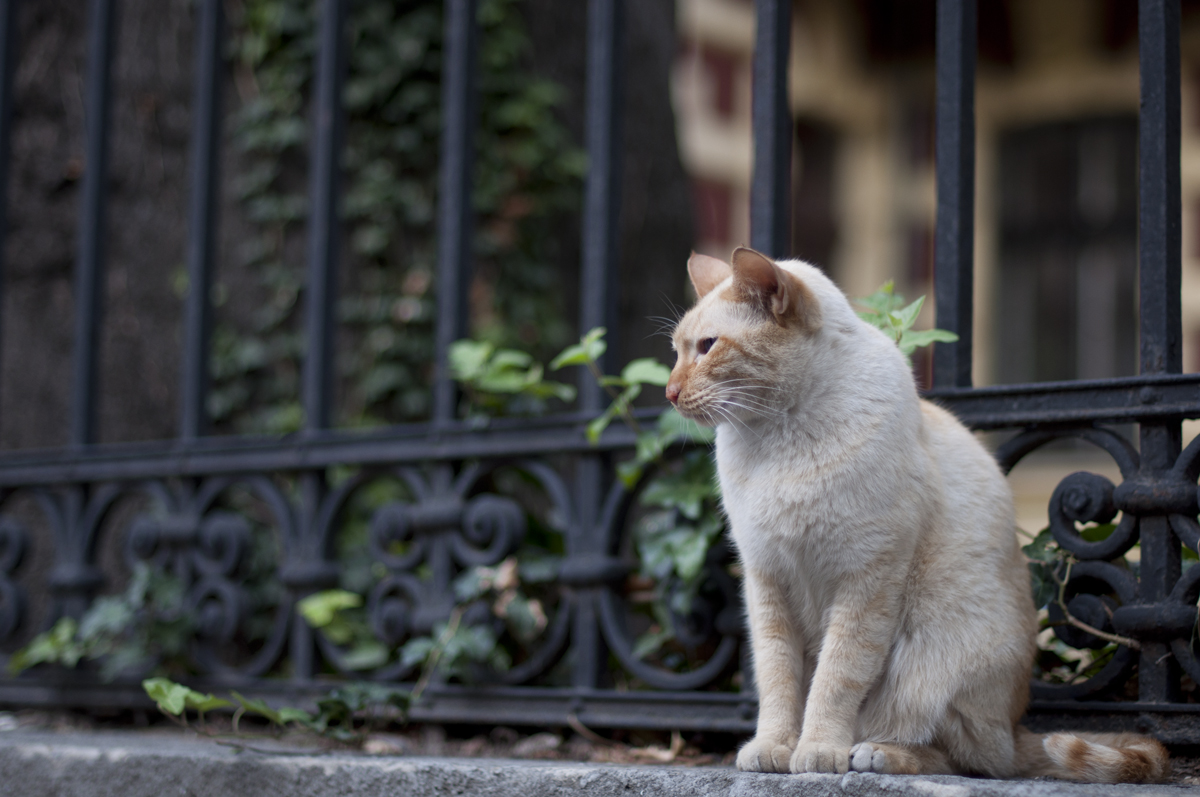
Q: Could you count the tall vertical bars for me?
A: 9